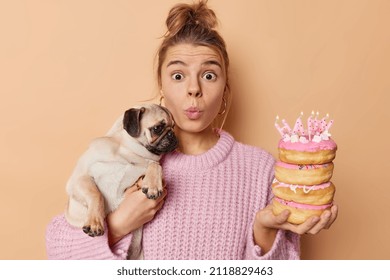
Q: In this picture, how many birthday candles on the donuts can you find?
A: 5